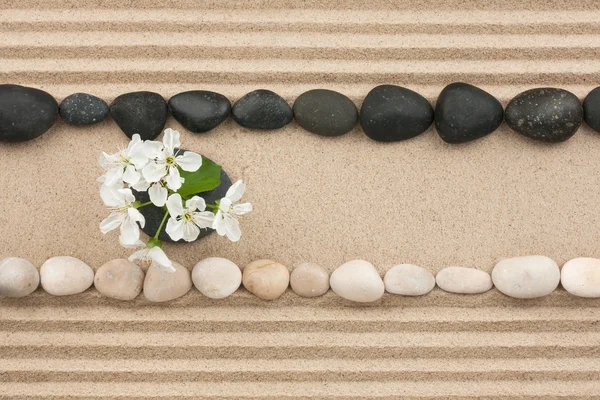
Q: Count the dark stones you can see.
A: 11